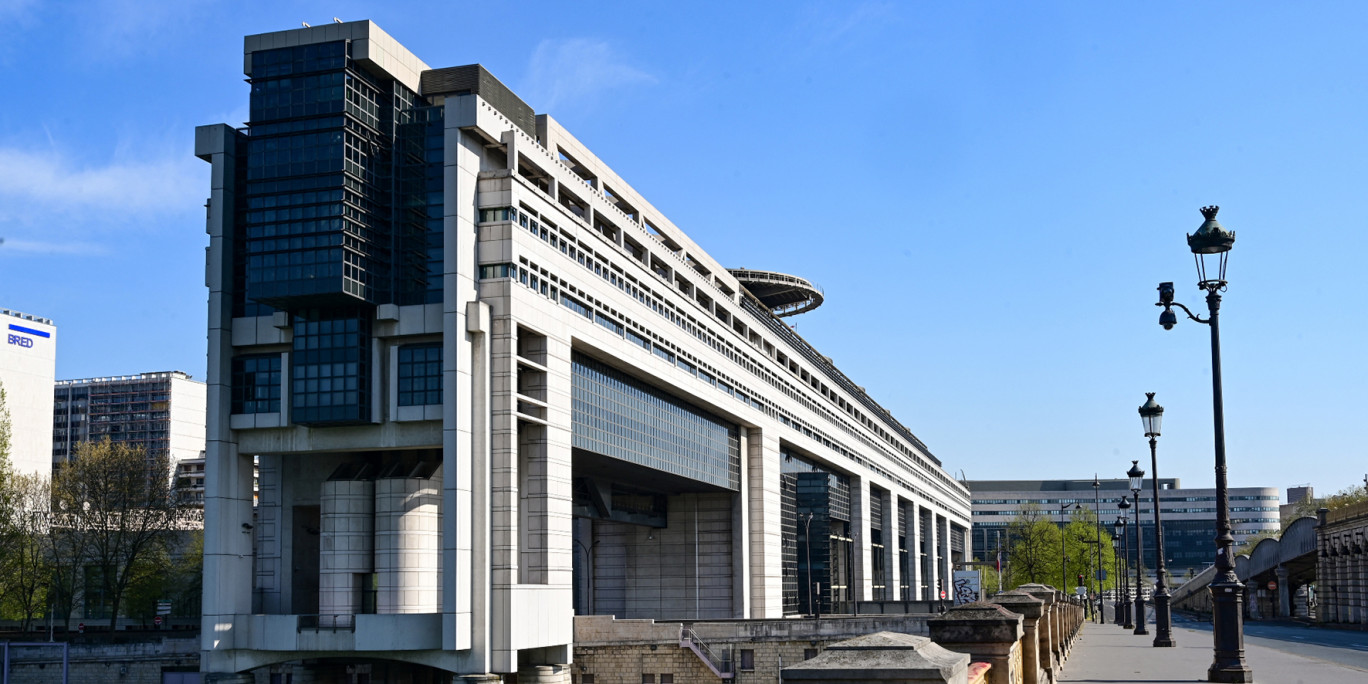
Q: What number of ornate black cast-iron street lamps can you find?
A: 6